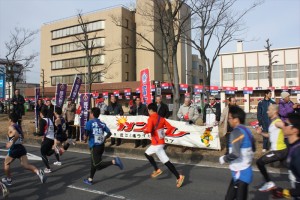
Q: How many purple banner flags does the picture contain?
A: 4